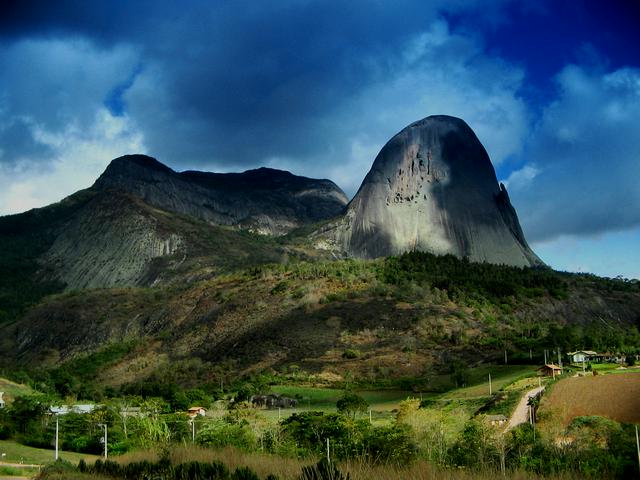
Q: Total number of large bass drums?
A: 0